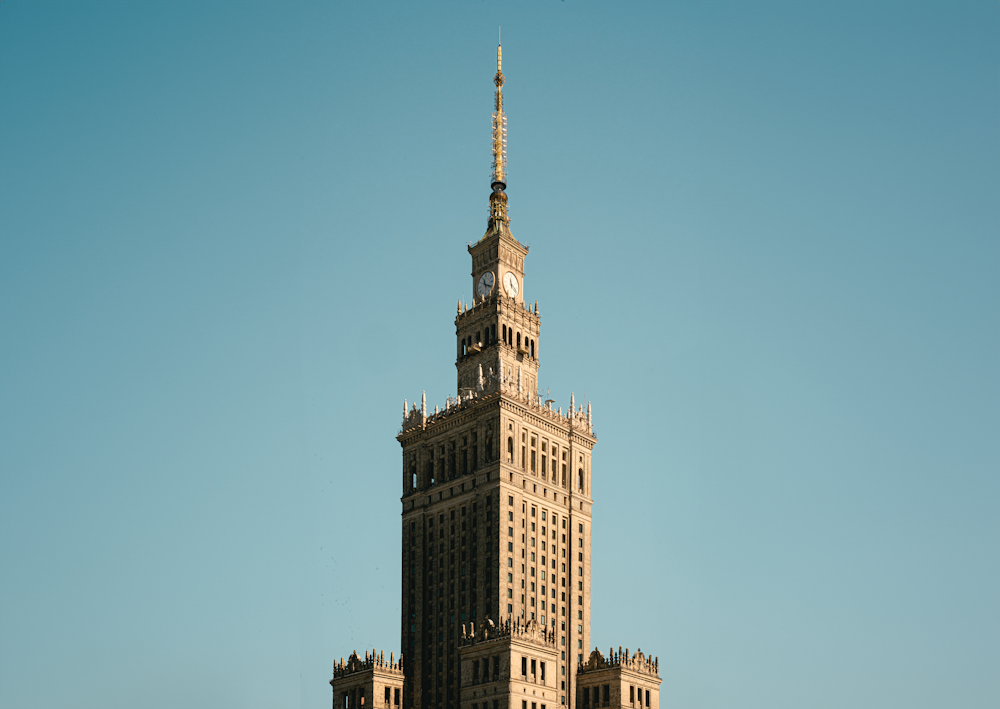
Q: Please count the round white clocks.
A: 2